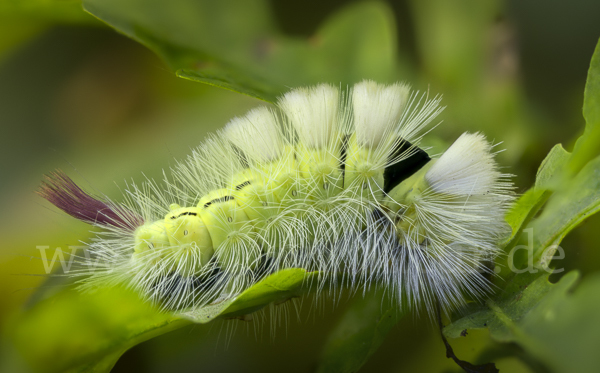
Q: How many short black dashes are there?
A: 3